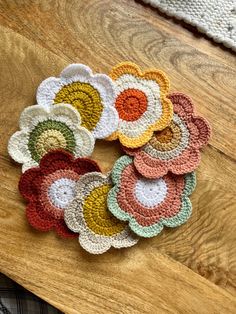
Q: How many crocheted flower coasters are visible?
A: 7